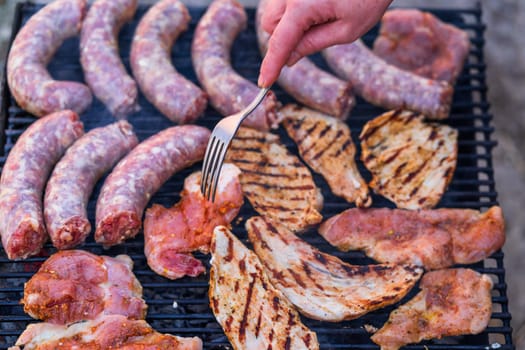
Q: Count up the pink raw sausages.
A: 9